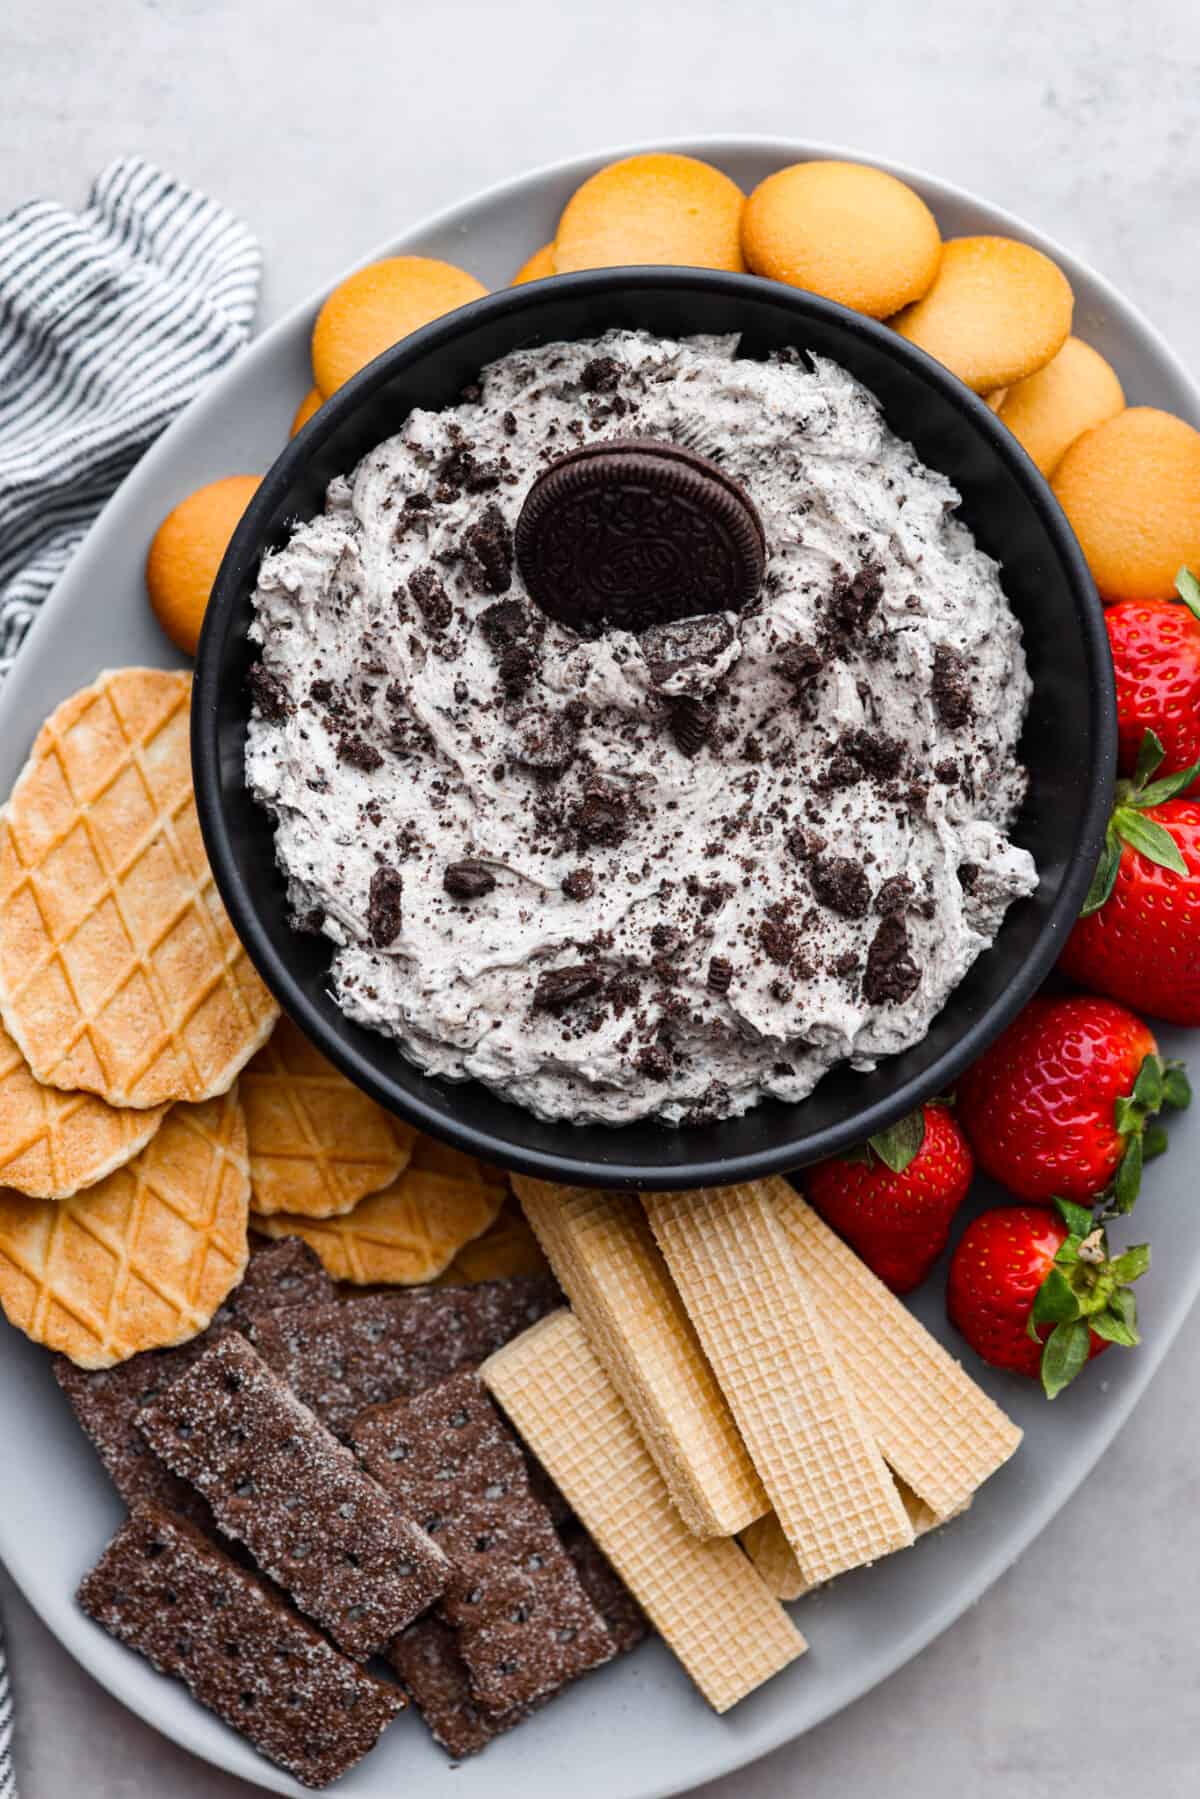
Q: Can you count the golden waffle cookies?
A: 6